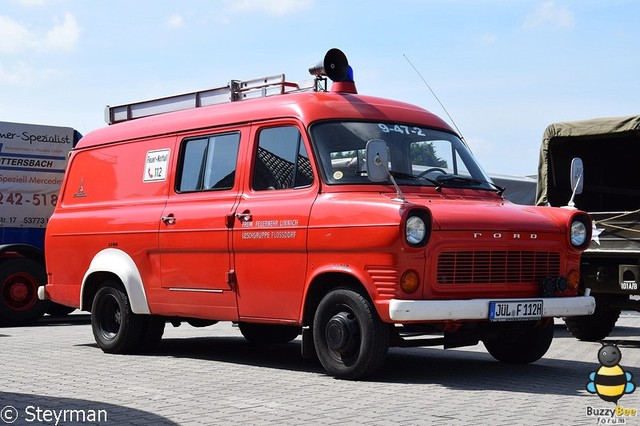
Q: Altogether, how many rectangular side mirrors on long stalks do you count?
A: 2